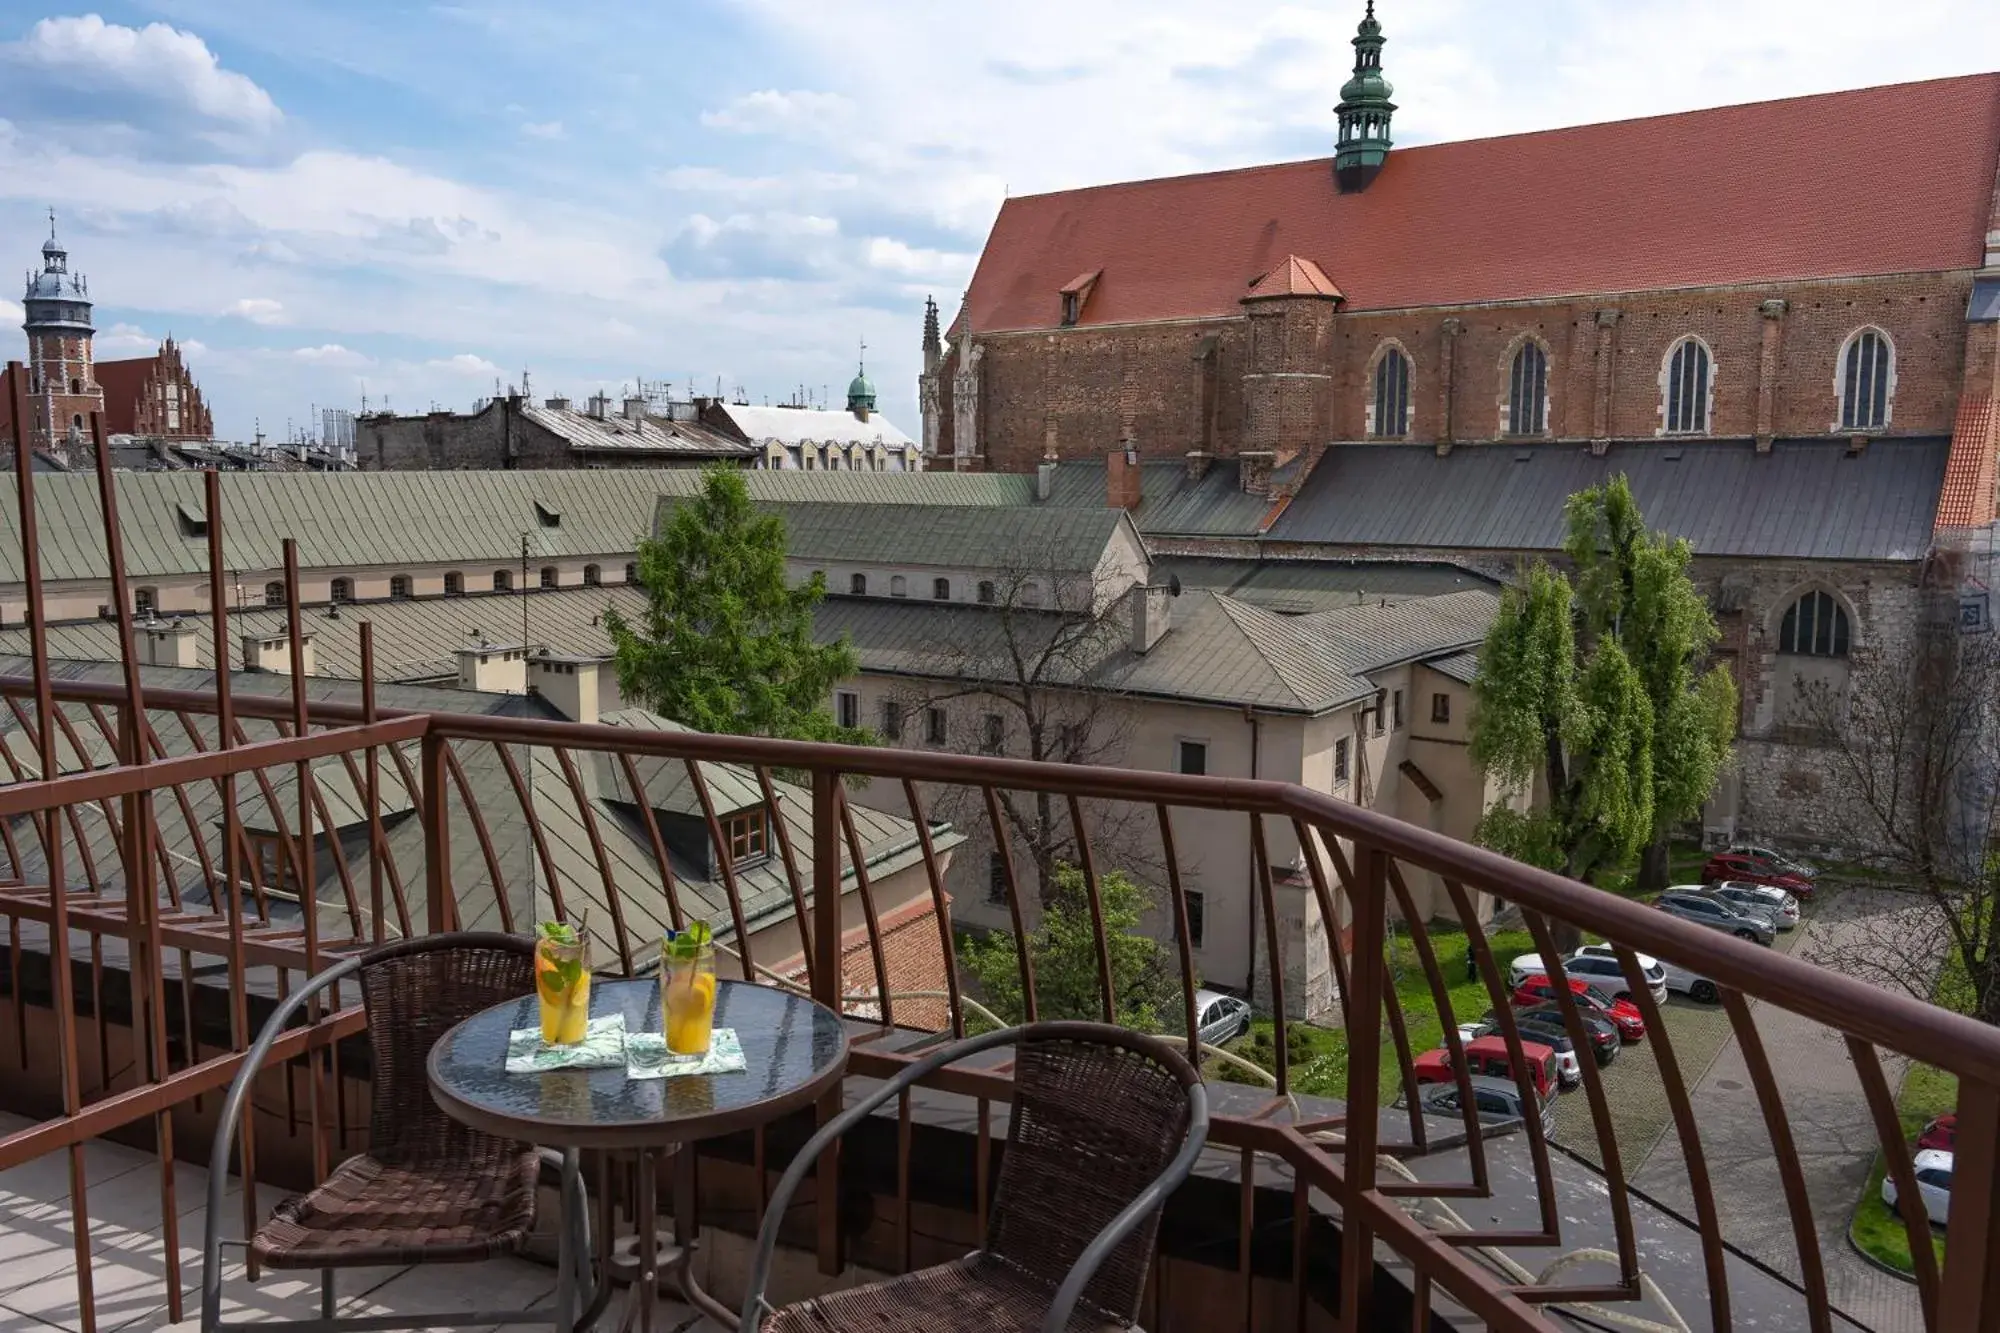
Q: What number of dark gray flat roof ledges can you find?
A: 1